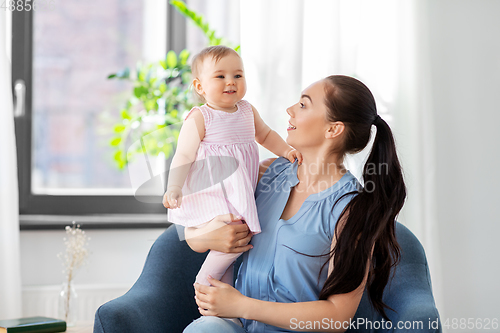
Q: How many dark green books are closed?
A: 1